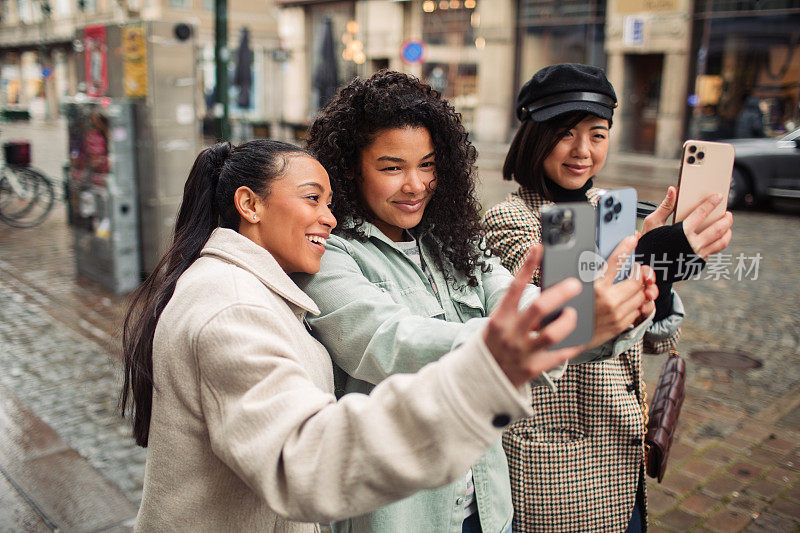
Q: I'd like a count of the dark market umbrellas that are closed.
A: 2